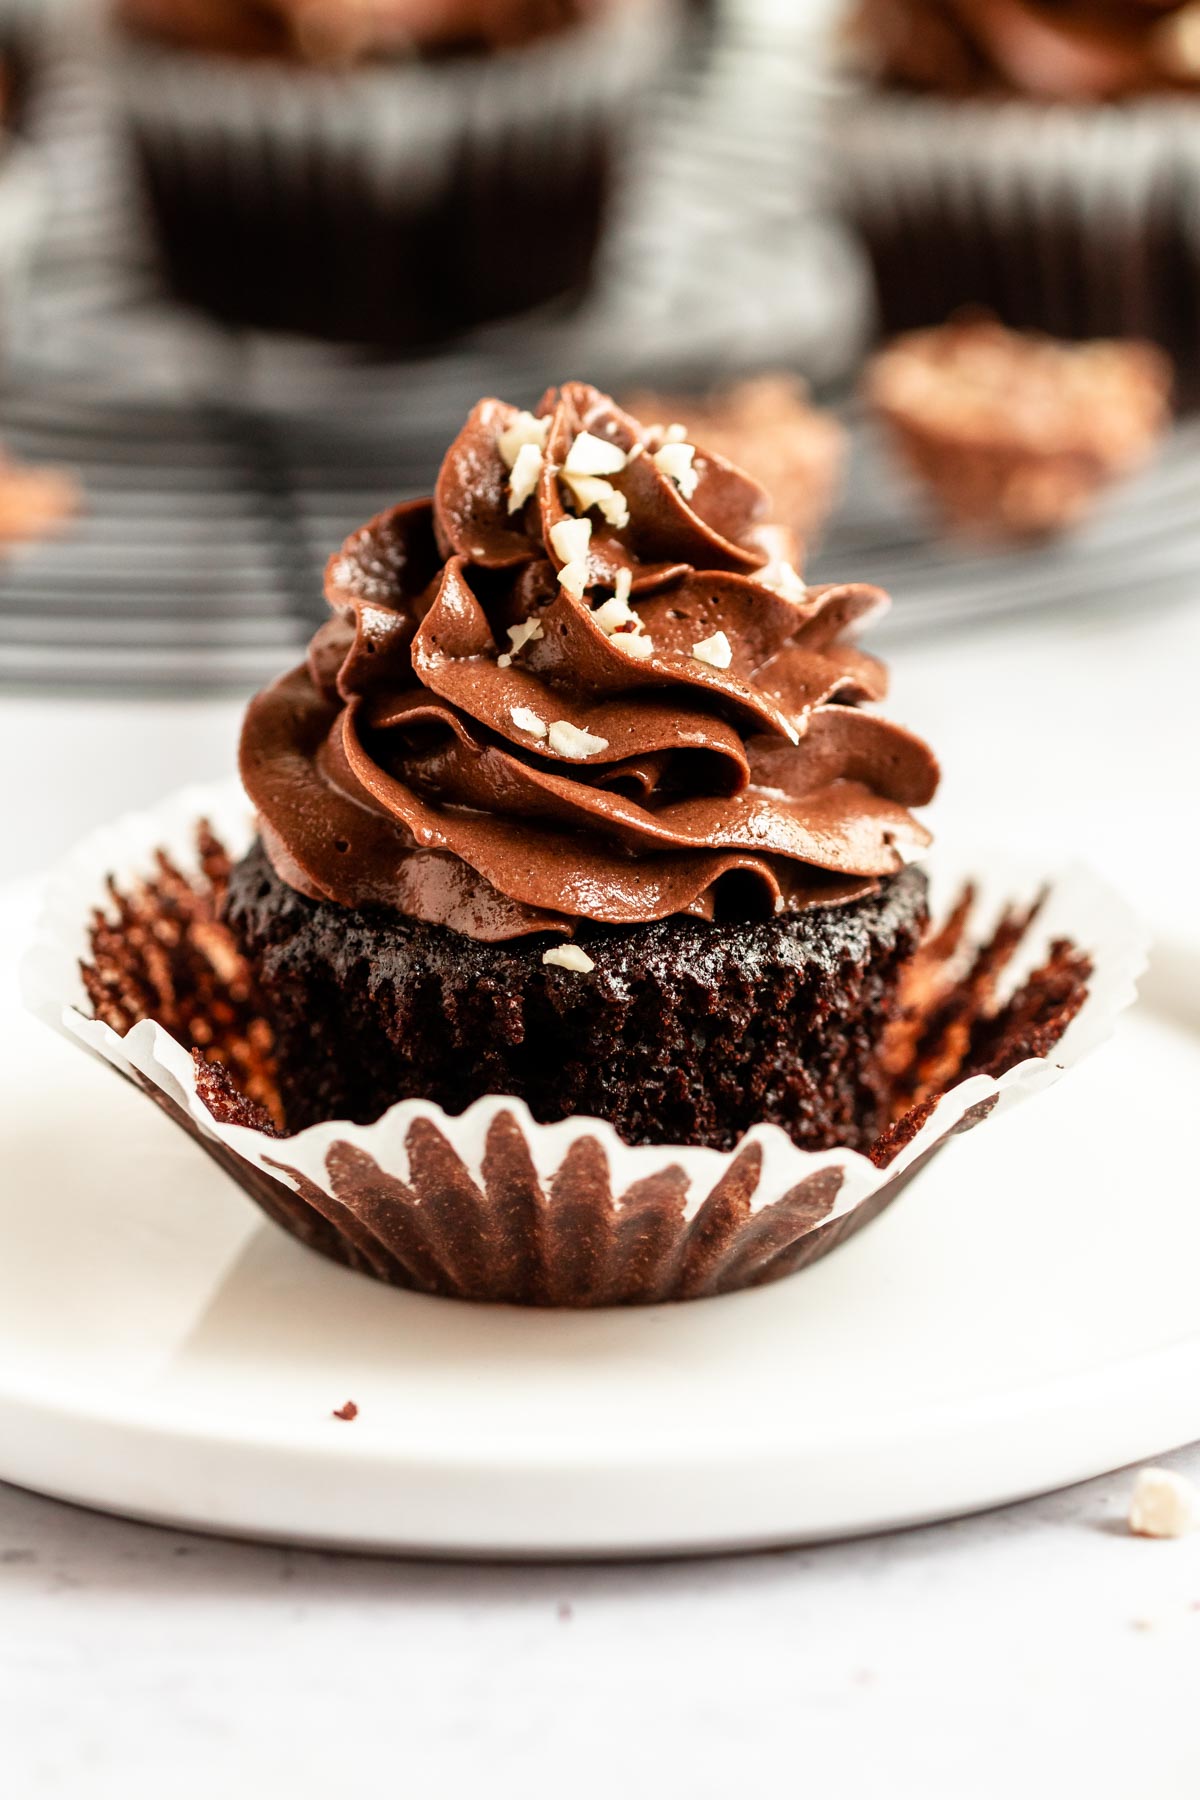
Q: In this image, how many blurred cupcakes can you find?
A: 2